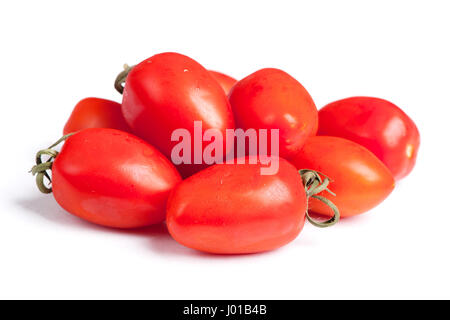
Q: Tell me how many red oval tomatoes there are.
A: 8